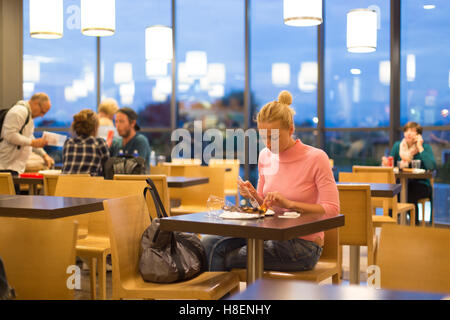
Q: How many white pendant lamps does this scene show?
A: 5